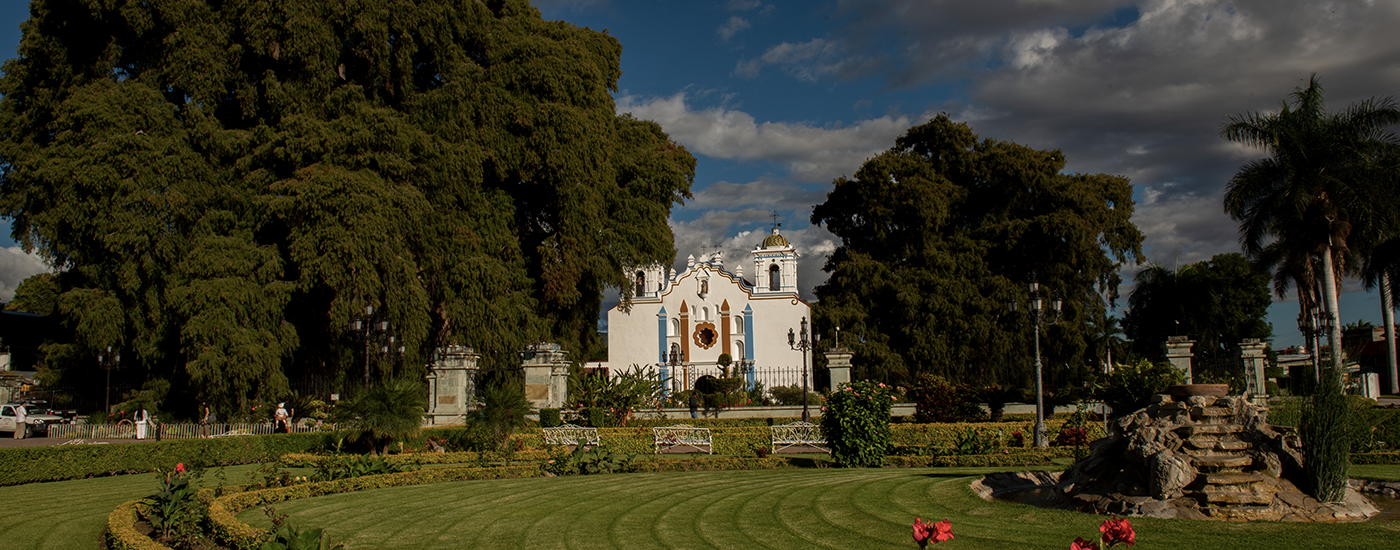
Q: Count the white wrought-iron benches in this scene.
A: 3